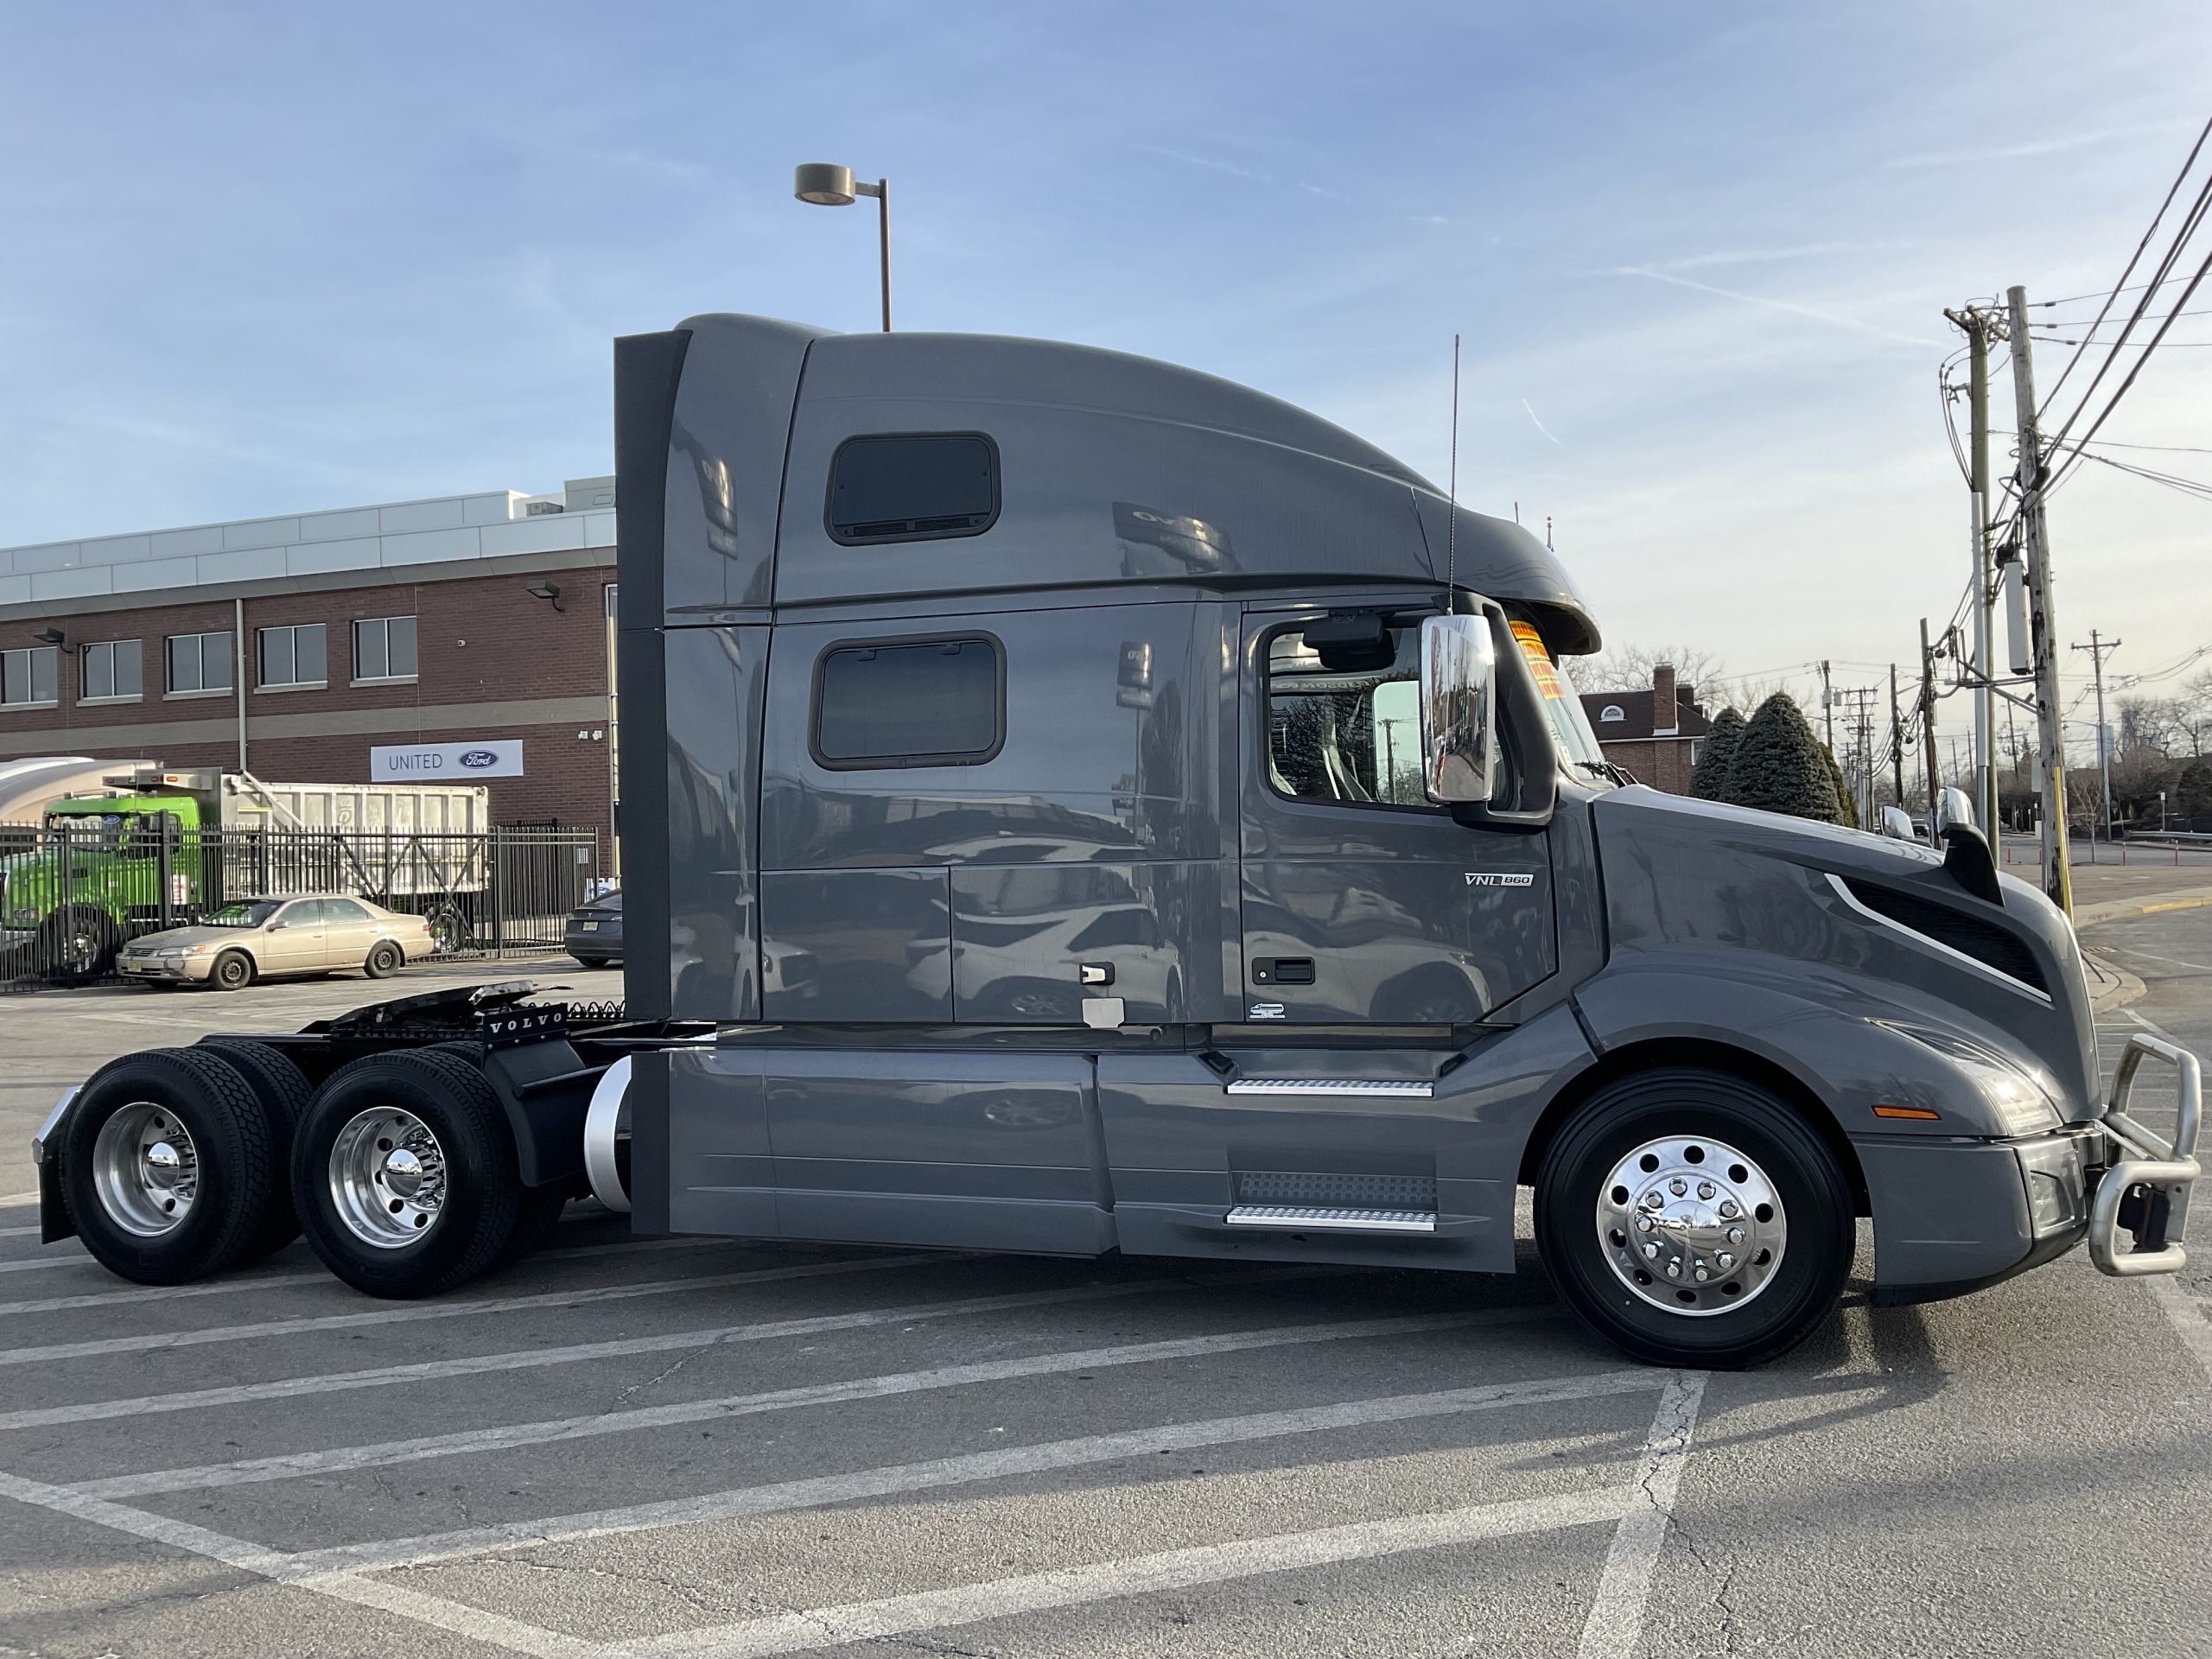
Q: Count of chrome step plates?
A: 2